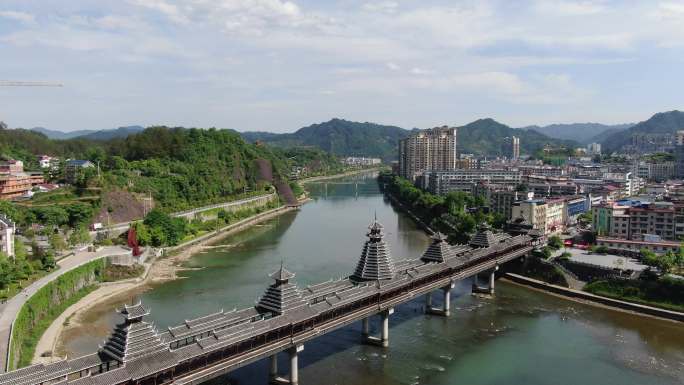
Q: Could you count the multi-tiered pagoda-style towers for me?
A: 5